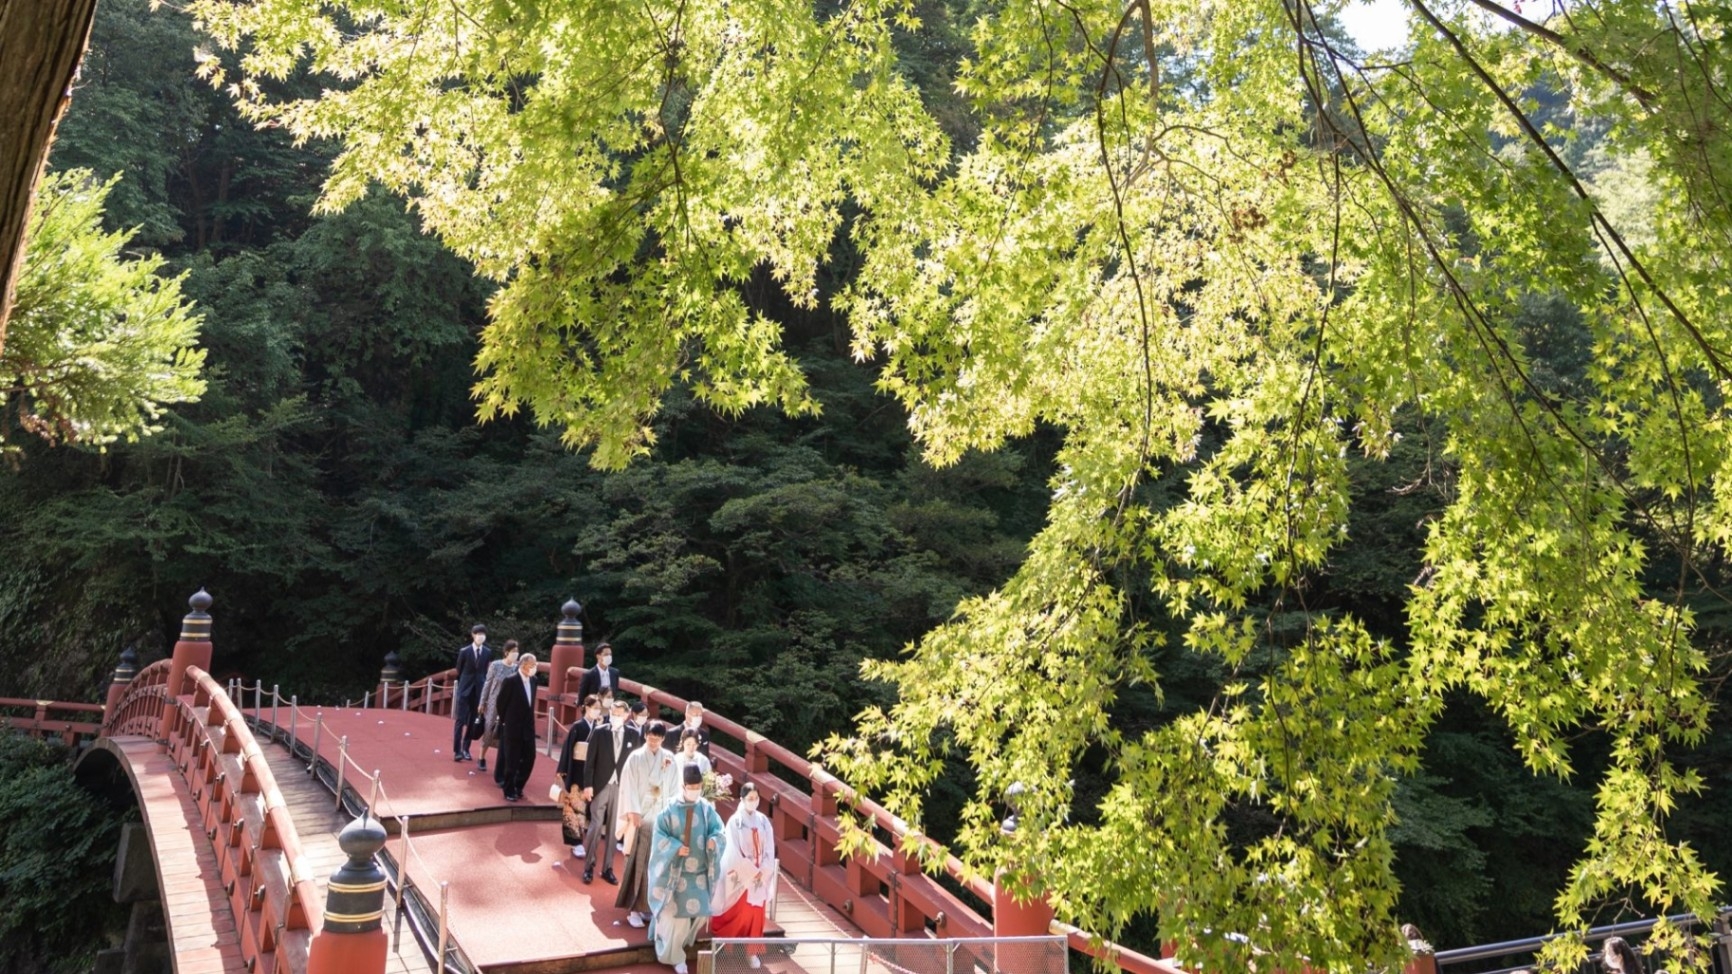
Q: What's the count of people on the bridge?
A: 13